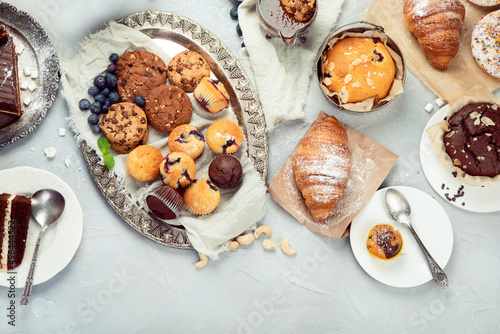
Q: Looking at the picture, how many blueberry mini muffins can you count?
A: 5